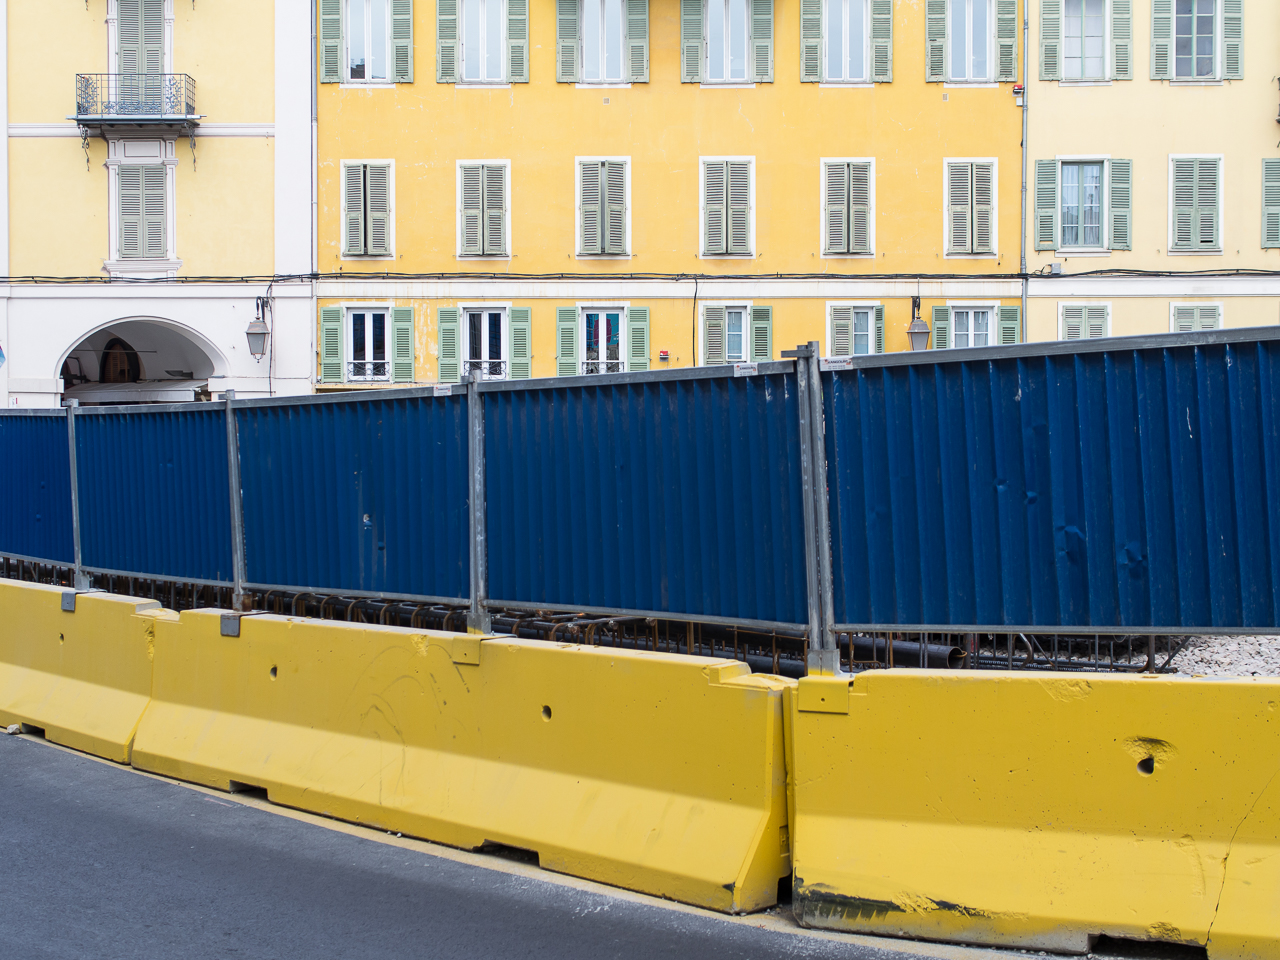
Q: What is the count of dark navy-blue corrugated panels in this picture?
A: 5